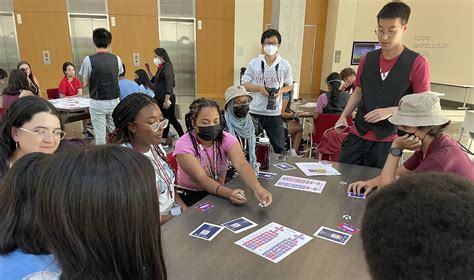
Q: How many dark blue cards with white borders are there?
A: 5